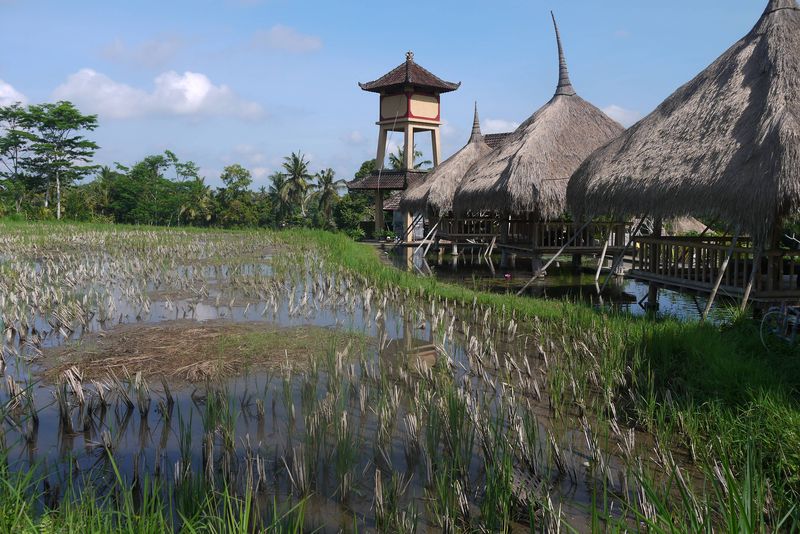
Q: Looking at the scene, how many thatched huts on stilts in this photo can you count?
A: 3